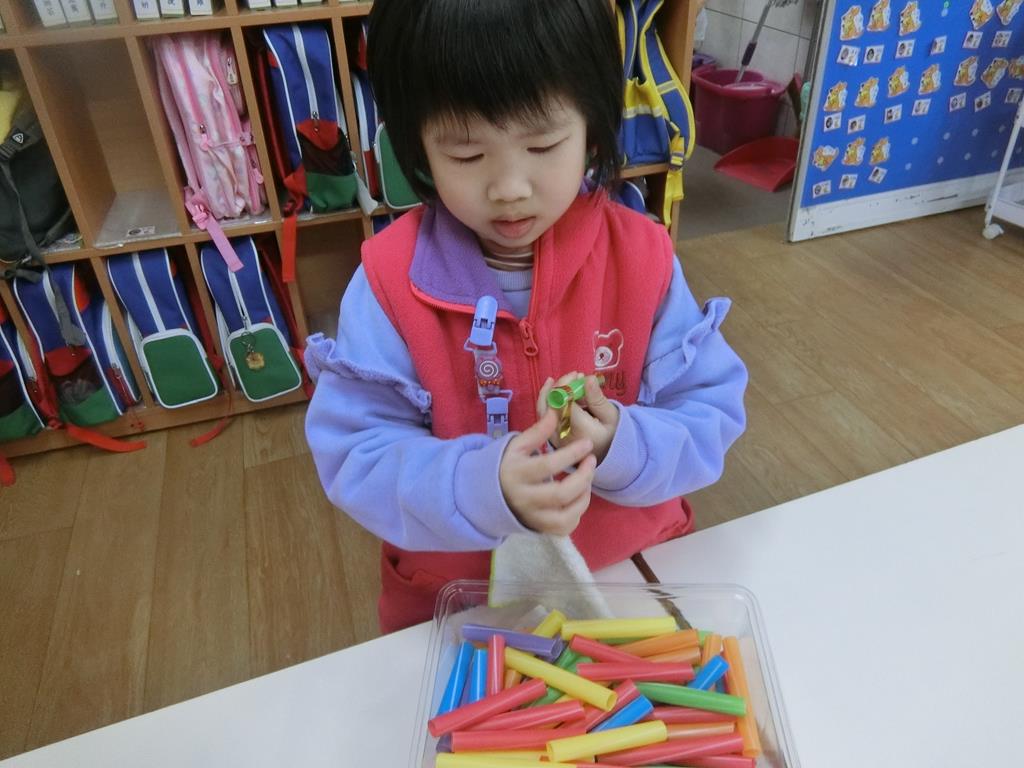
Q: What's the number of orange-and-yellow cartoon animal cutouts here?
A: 15